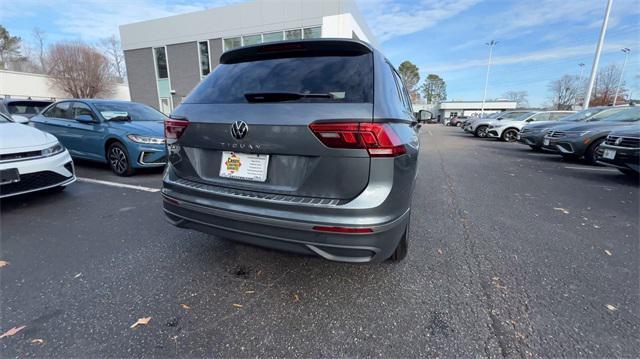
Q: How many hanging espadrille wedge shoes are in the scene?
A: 0